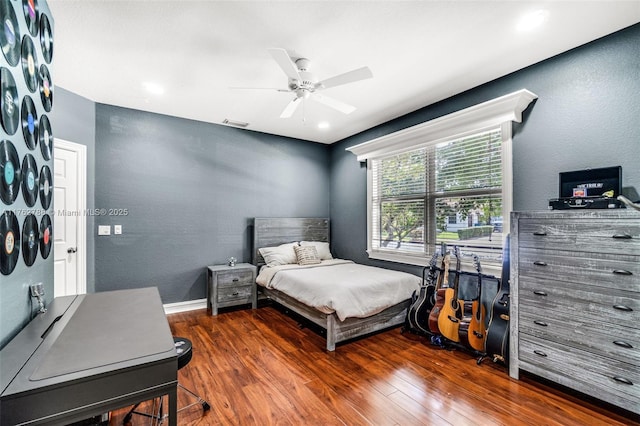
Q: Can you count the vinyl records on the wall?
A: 14